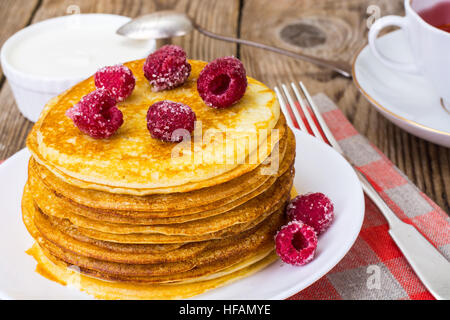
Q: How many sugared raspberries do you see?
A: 7